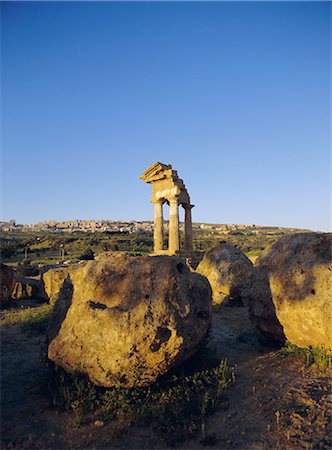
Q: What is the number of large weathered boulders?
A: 3